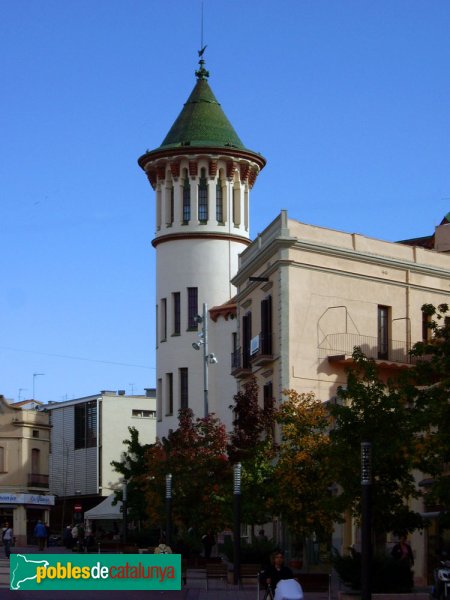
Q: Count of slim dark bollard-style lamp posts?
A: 4